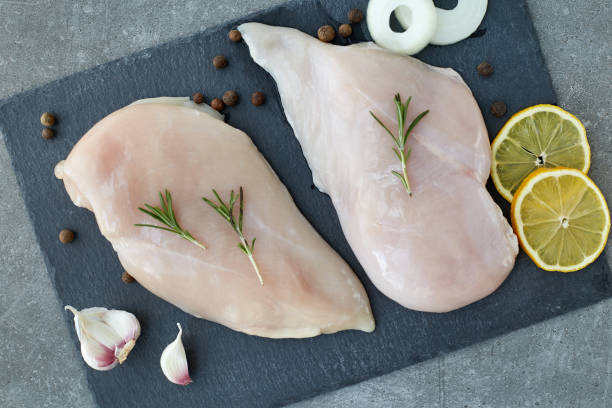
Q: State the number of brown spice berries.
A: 15